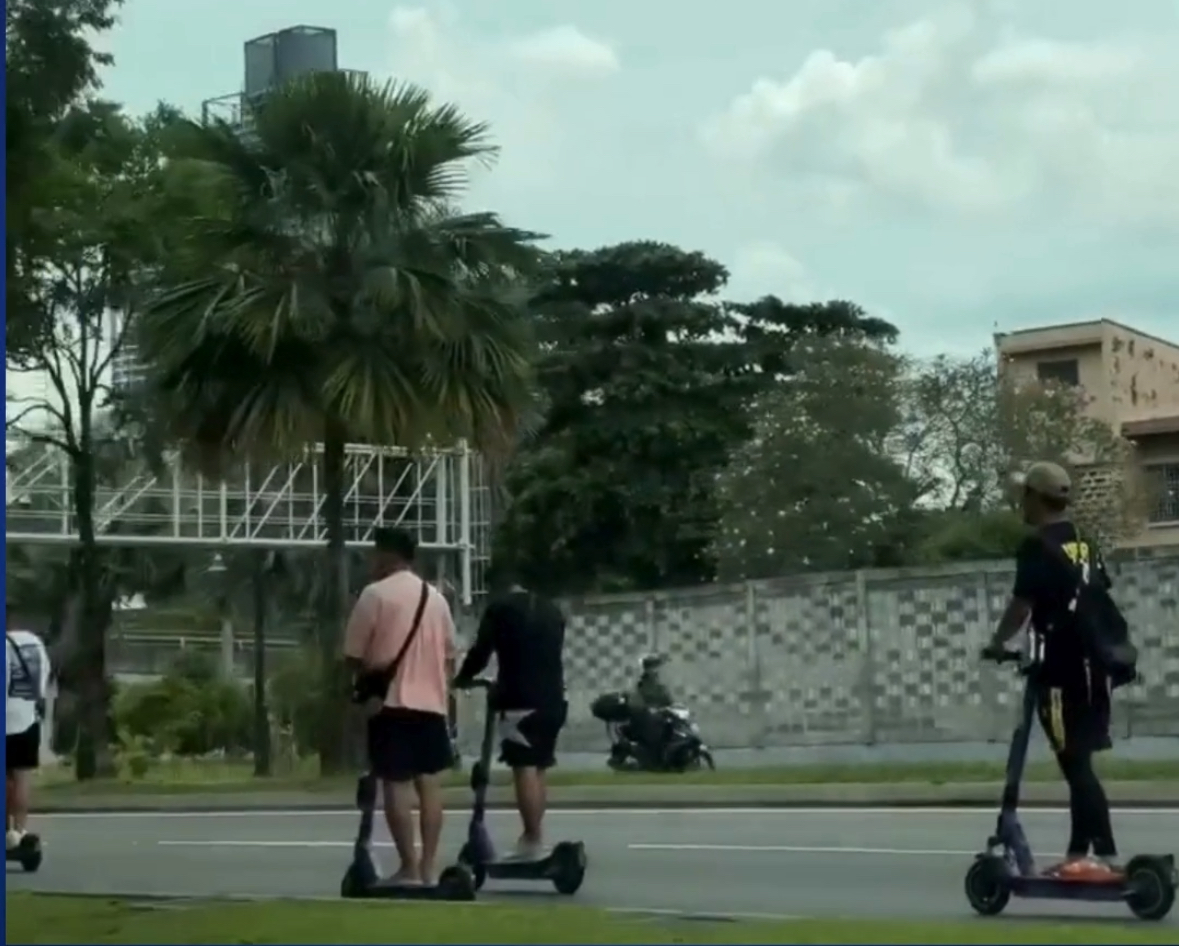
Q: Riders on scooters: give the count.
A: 4